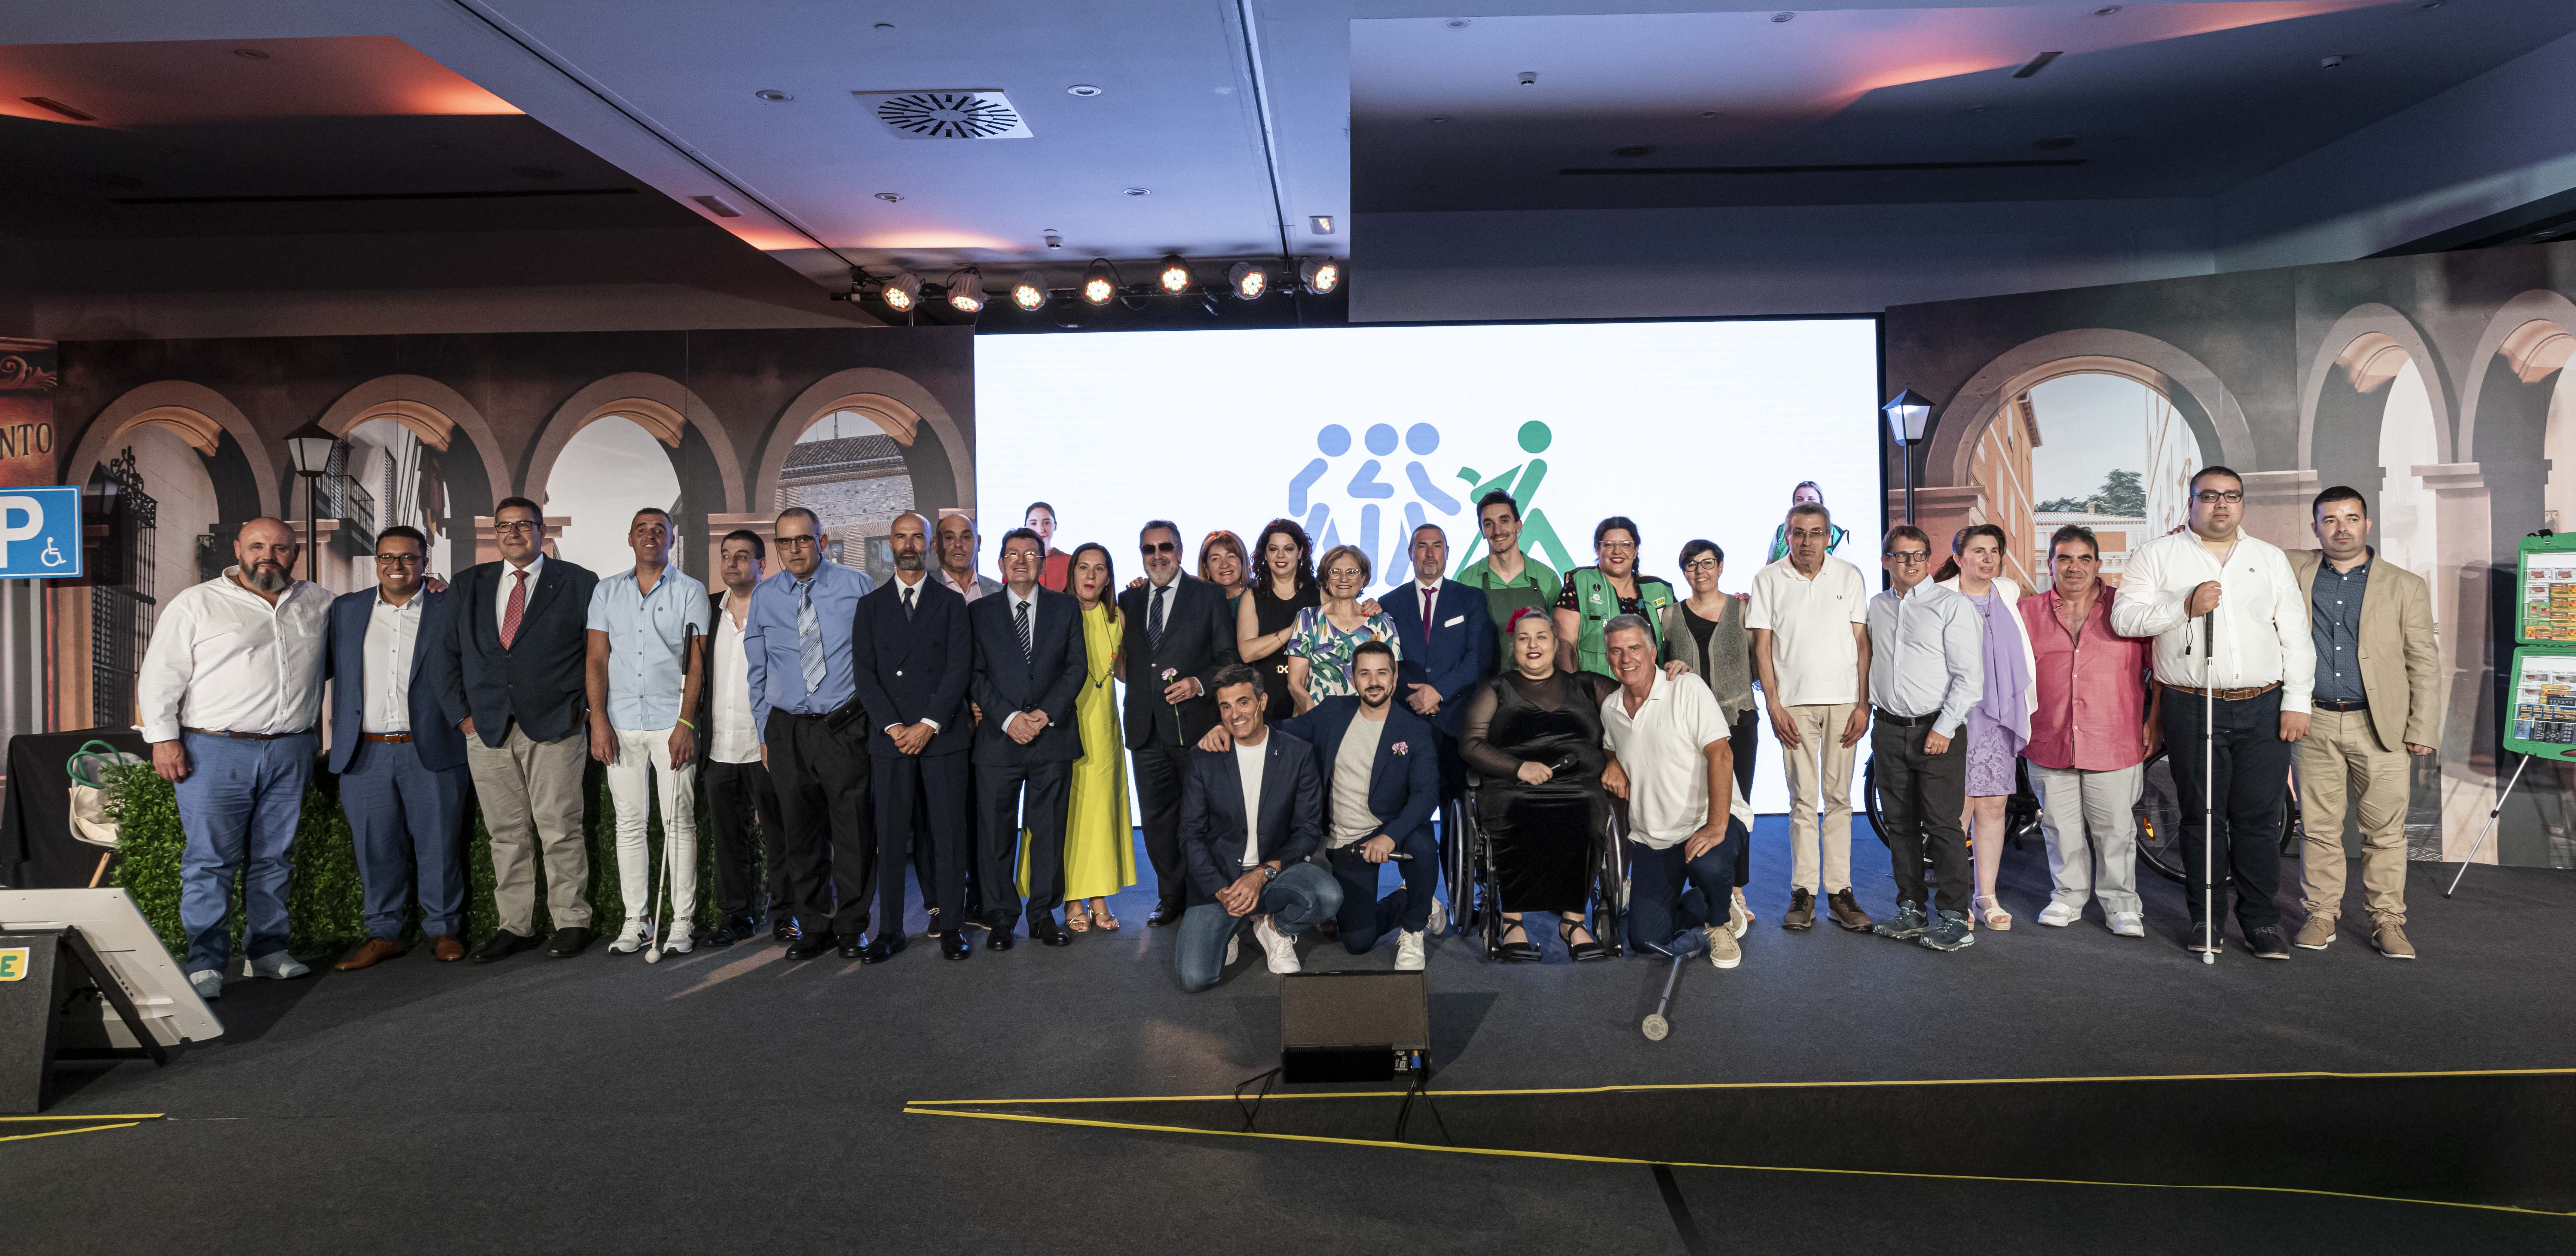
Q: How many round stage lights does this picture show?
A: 7